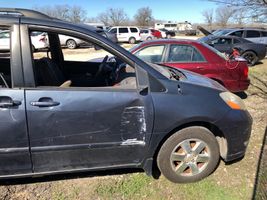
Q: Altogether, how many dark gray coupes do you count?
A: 1